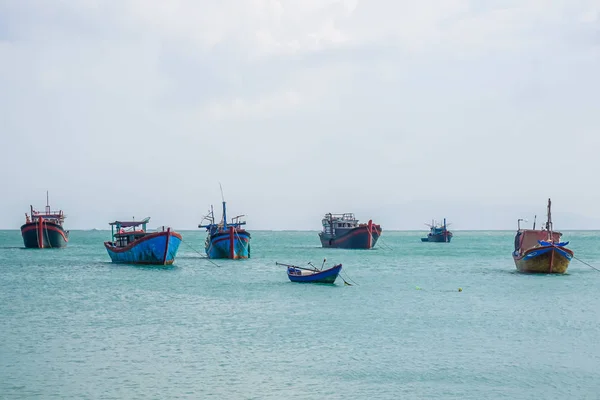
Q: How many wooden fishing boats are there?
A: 7